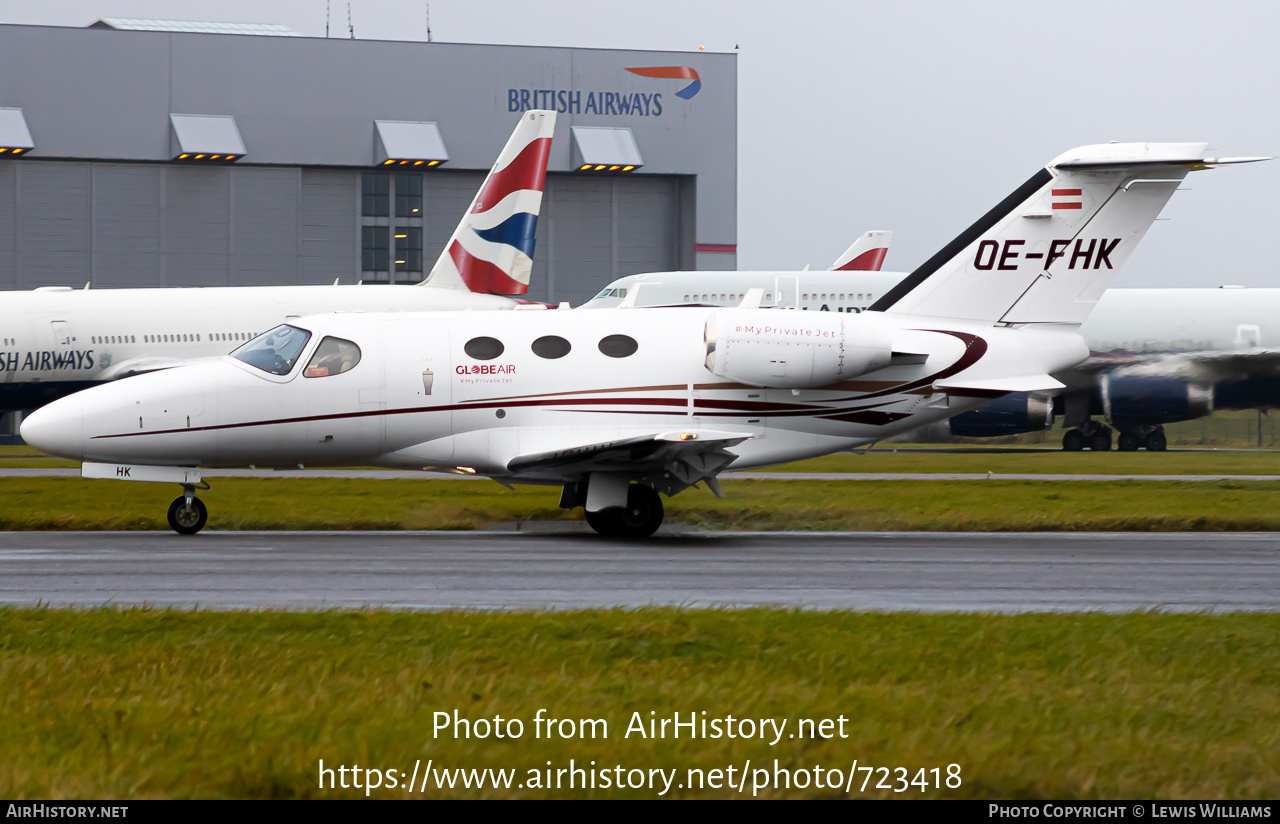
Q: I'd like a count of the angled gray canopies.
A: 4